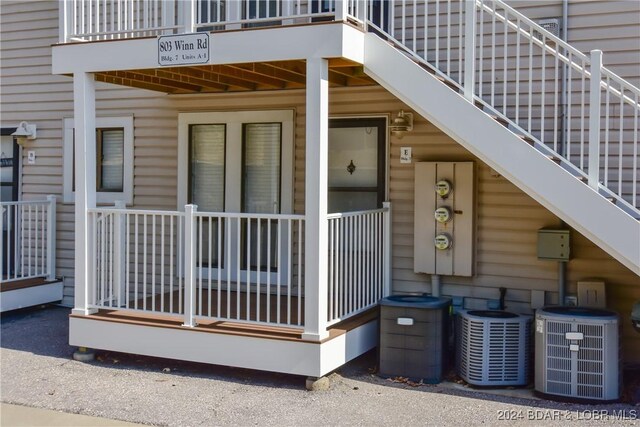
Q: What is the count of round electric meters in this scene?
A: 3